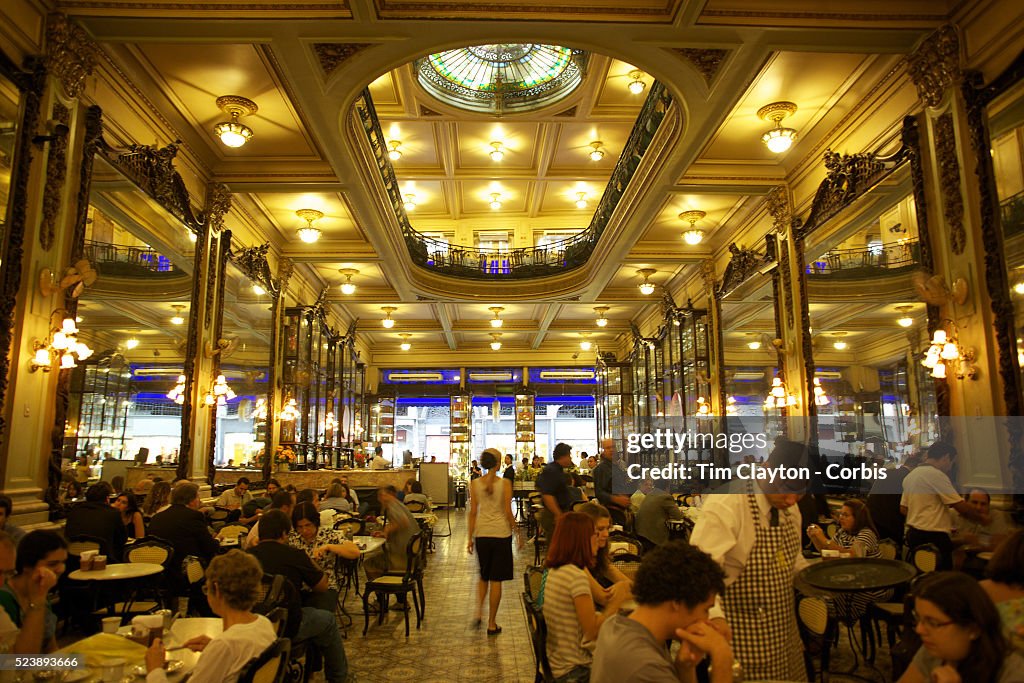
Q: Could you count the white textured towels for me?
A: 0